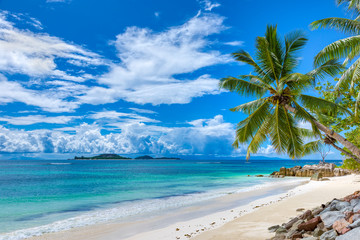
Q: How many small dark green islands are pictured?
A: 2